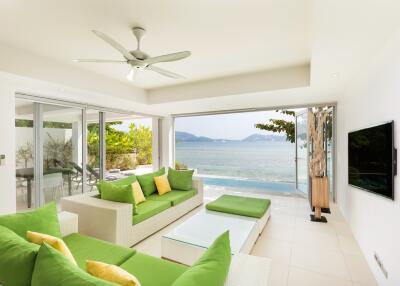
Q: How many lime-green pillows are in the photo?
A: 8